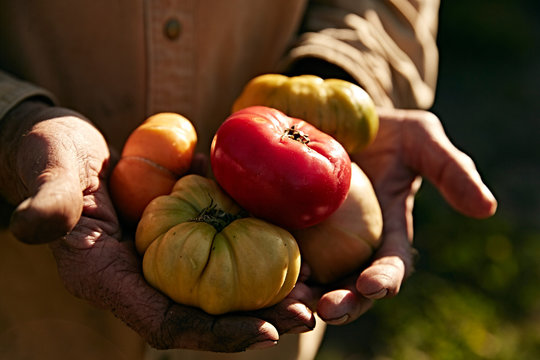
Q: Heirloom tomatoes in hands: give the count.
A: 5